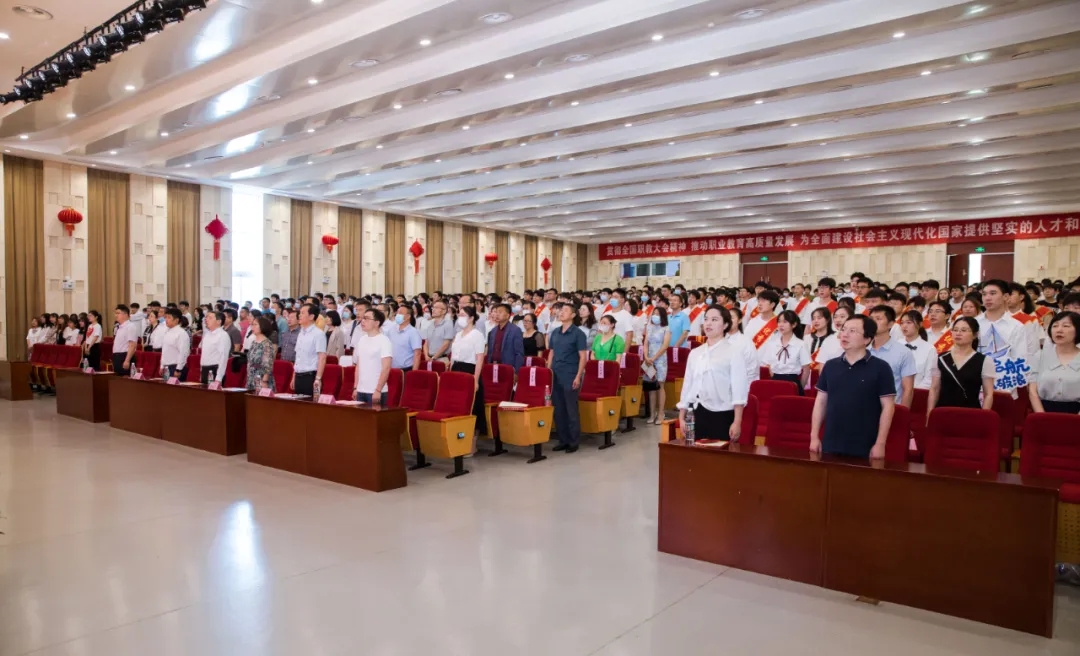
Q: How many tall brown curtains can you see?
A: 12